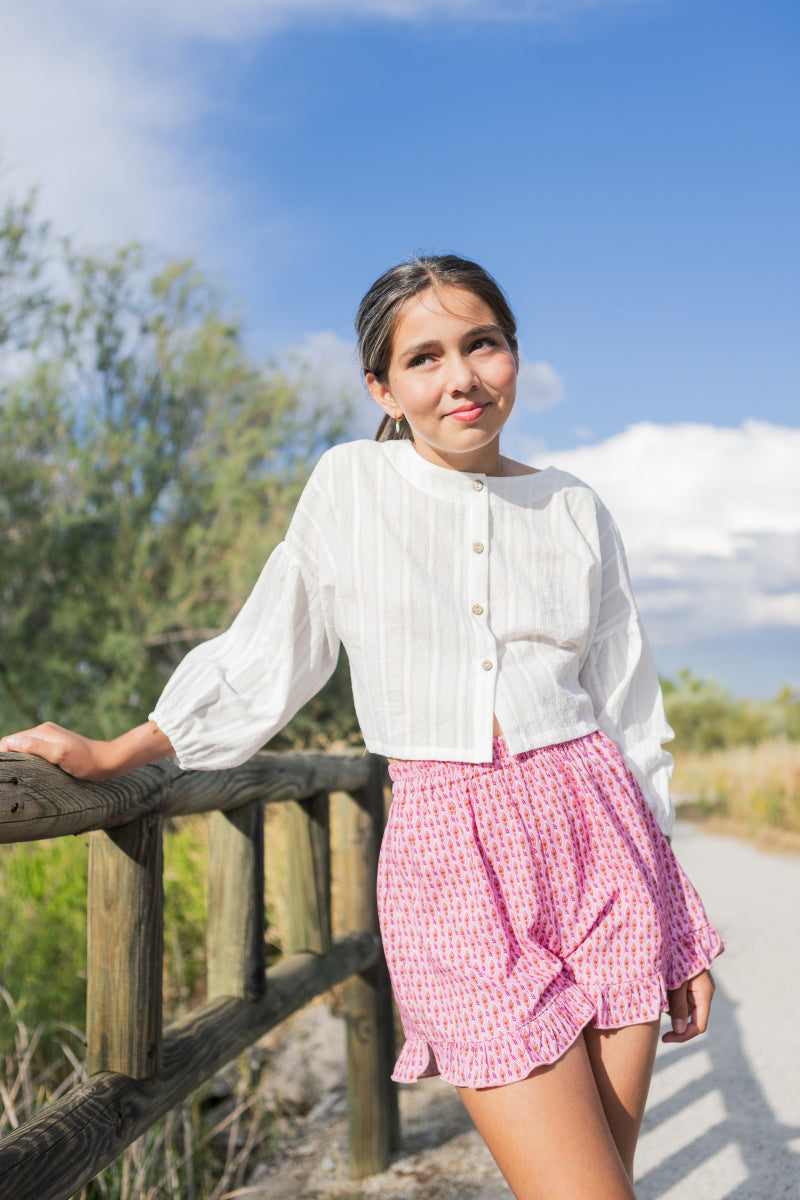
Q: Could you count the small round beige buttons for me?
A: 4